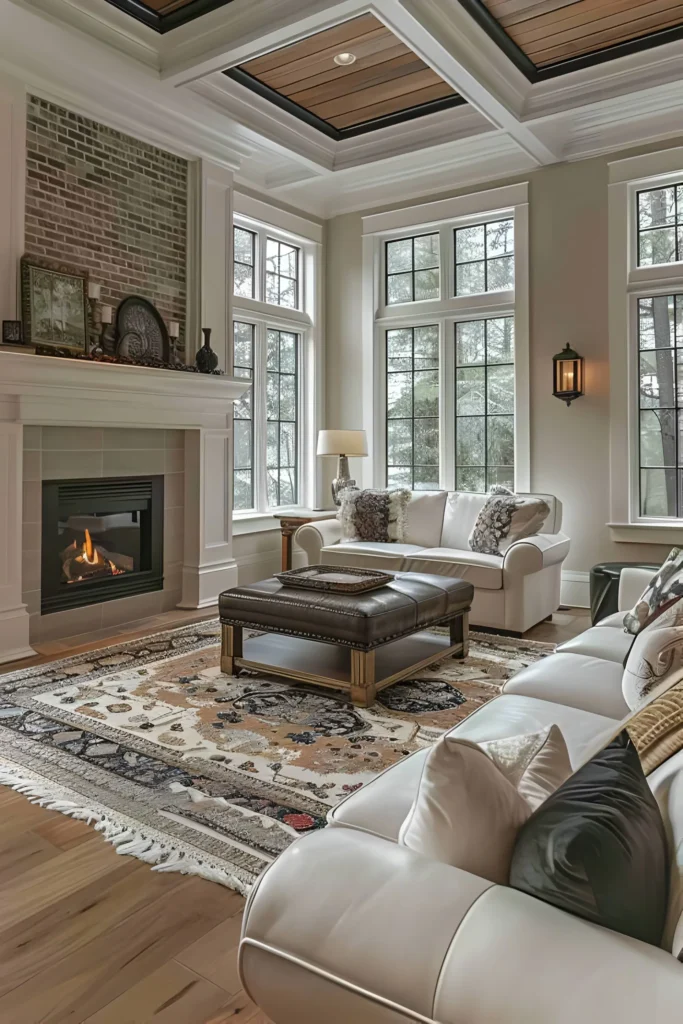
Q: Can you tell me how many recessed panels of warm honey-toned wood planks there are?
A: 3